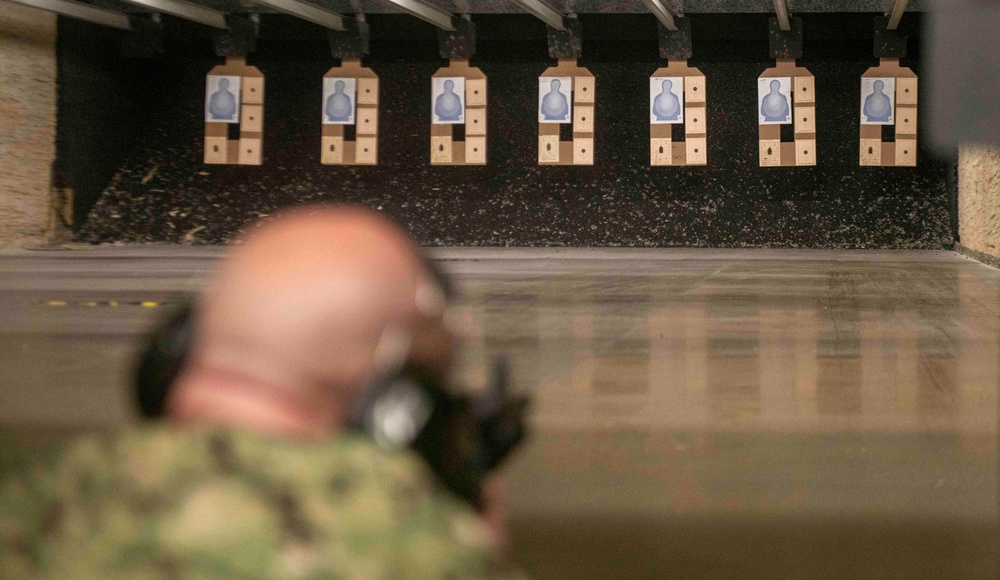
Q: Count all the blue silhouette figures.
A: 7